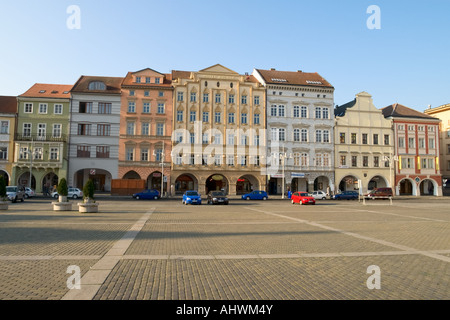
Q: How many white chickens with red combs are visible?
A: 0